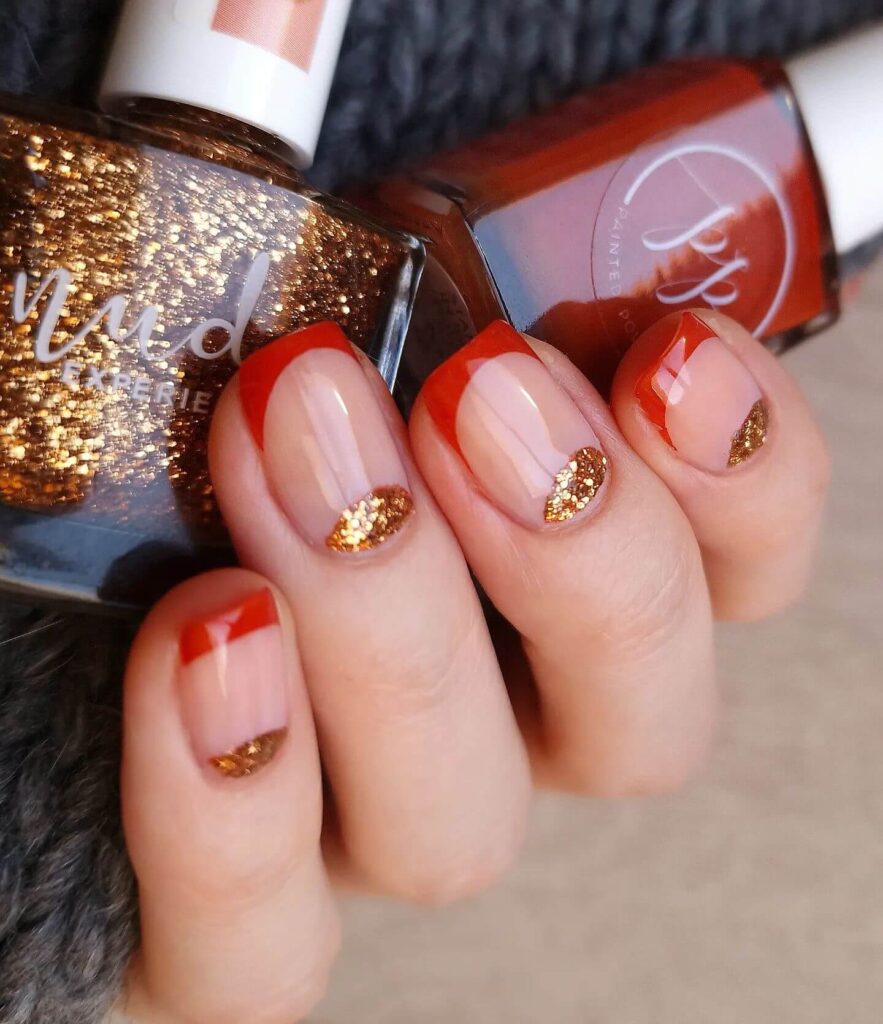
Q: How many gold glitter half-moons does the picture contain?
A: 4